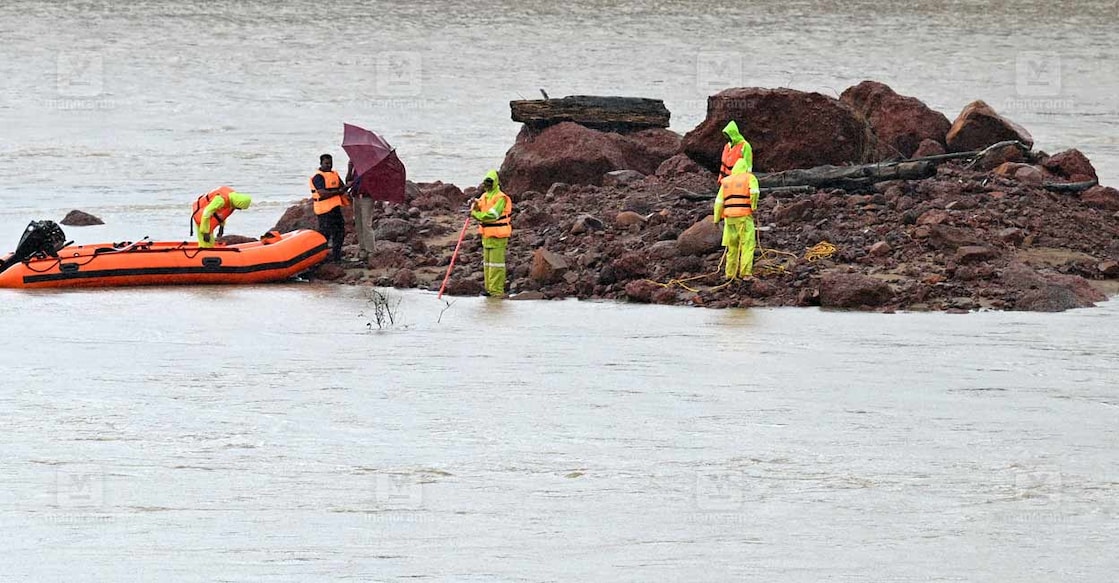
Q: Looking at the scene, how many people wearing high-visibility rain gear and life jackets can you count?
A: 4